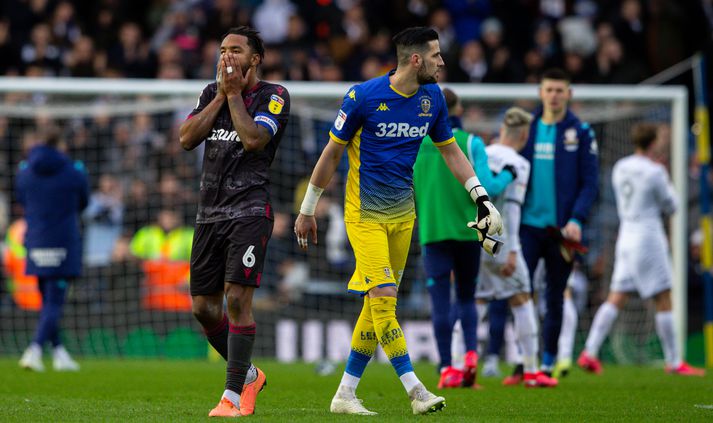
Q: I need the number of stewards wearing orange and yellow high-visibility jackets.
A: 2